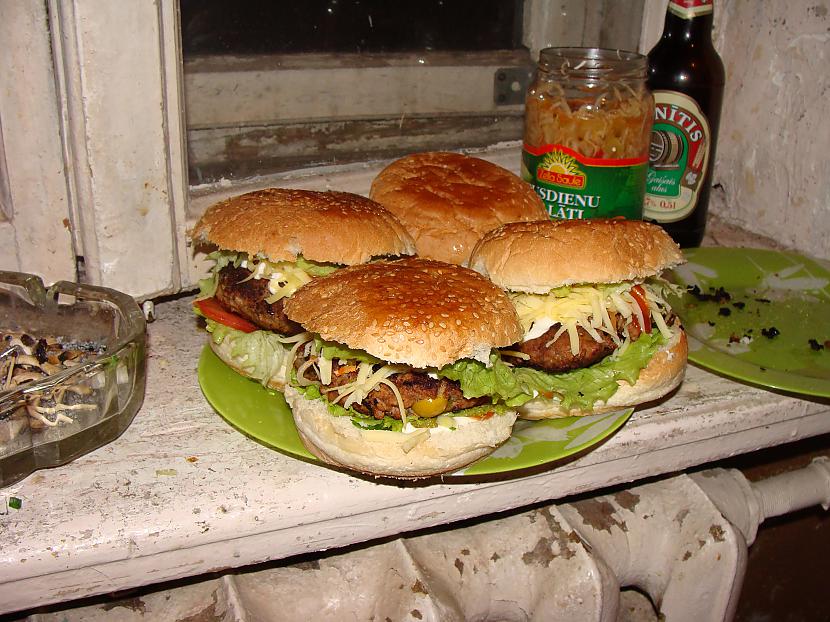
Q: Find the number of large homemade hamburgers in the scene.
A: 4